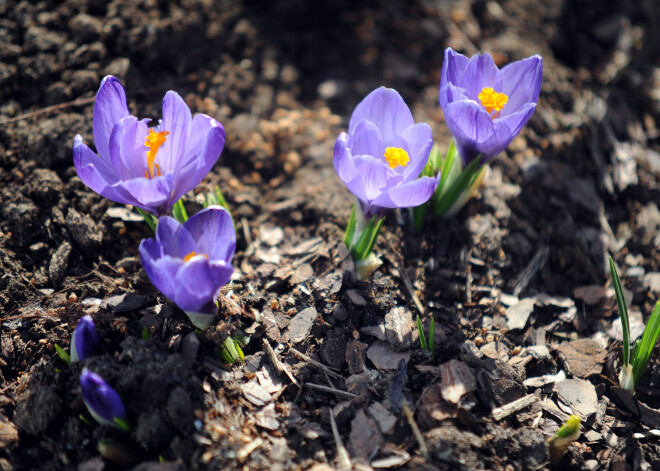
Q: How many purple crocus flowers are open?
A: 4